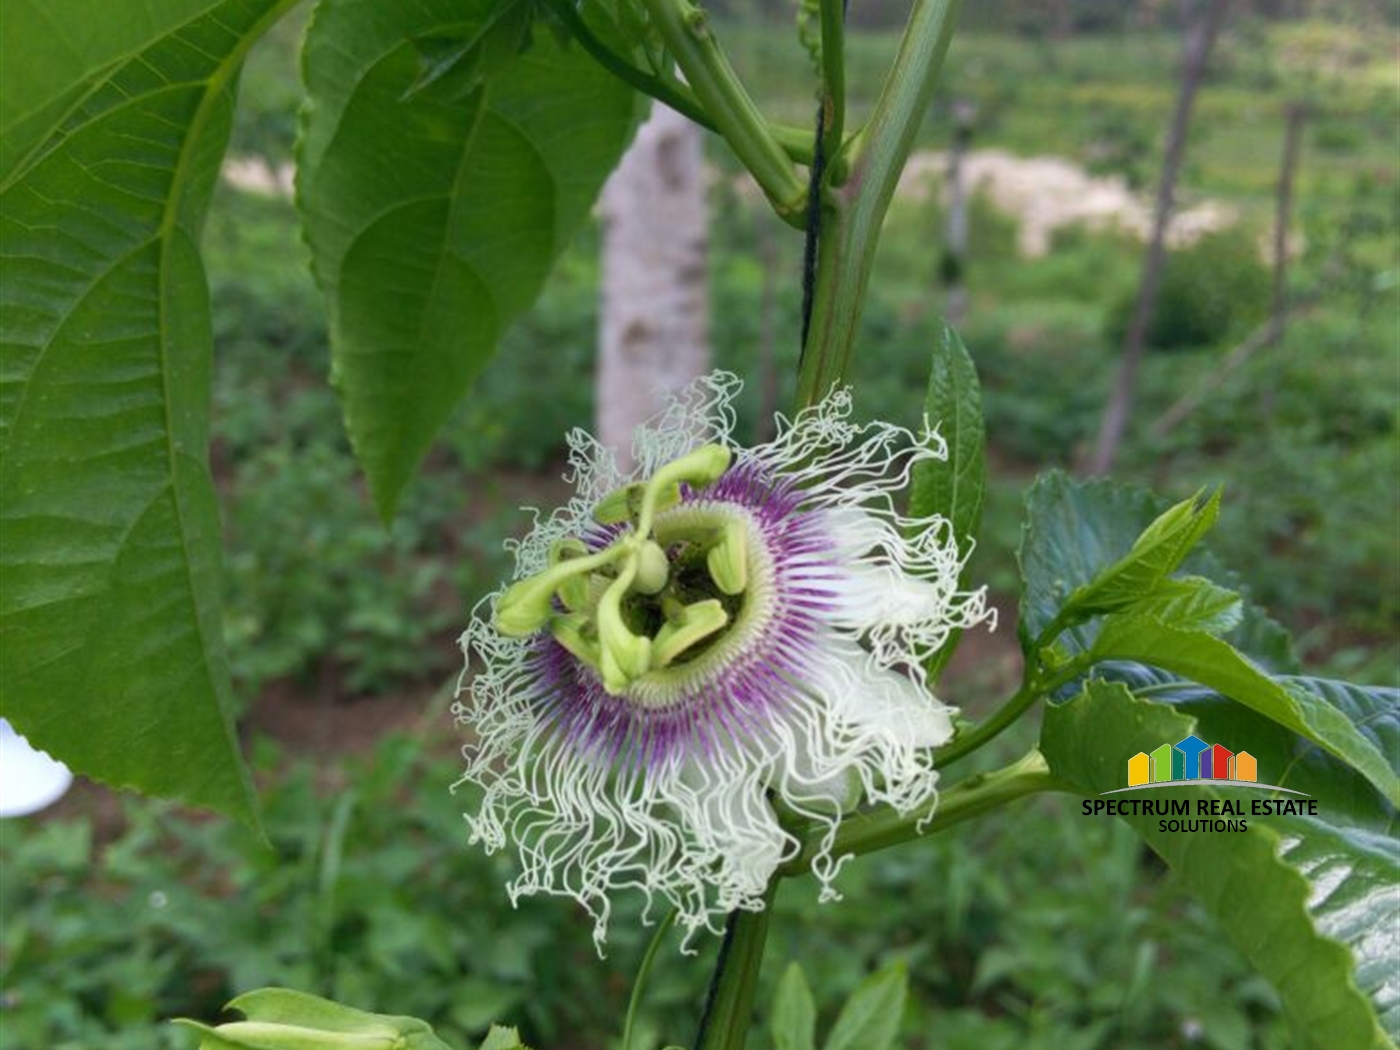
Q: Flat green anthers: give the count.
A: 5